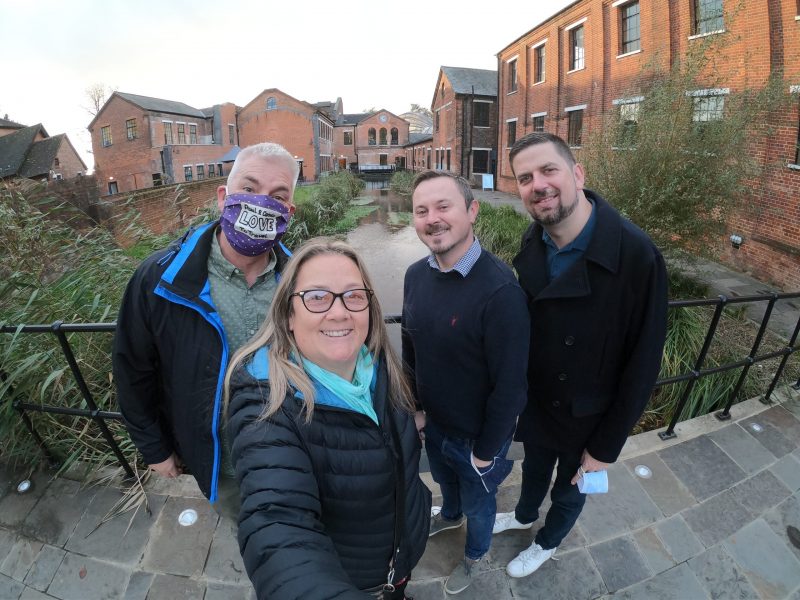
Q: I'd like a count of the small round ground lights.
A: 4